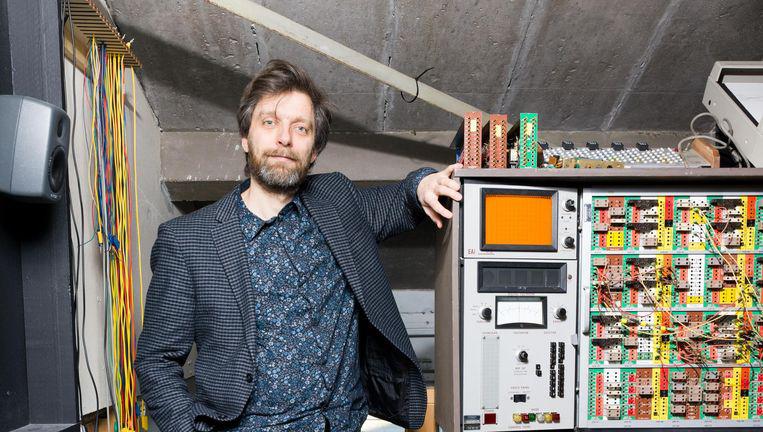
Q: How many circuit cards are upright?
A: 3